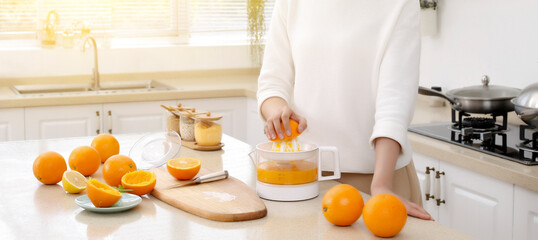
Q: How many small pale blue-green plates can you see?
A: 1